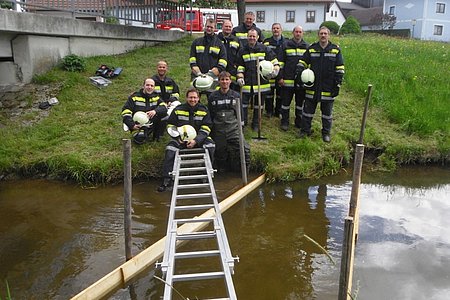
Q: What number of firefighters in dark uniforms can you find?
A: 11